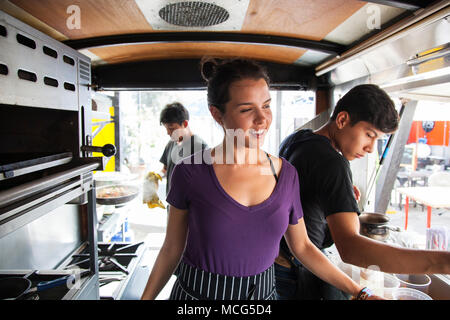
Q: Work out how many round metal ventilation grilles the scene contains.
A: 1